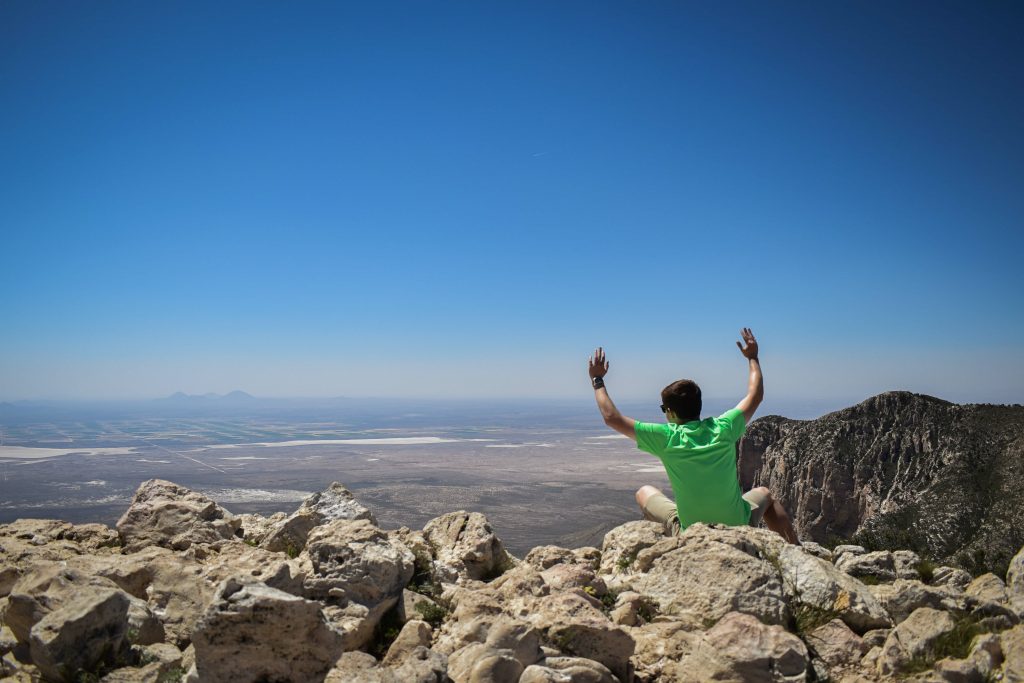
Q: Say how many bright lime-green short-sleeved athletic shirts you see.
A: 1